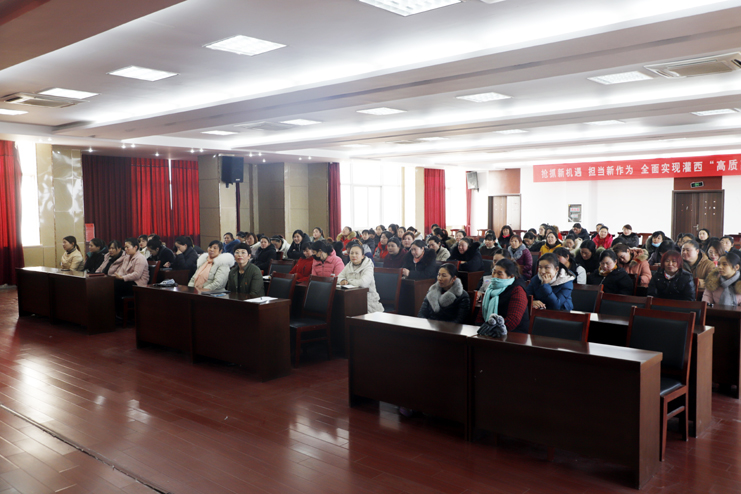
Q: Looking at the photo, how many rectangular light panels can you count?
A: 15